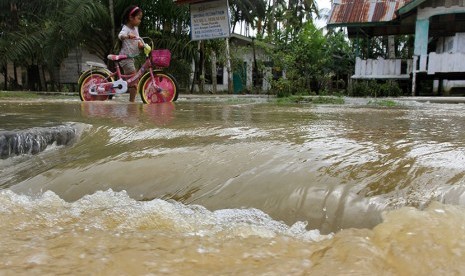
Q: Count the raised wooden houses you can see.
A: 1